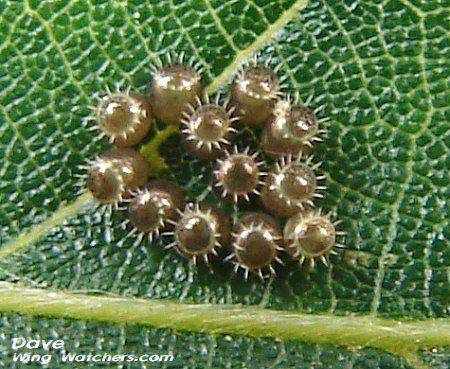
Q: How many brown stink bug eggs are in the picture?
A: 12